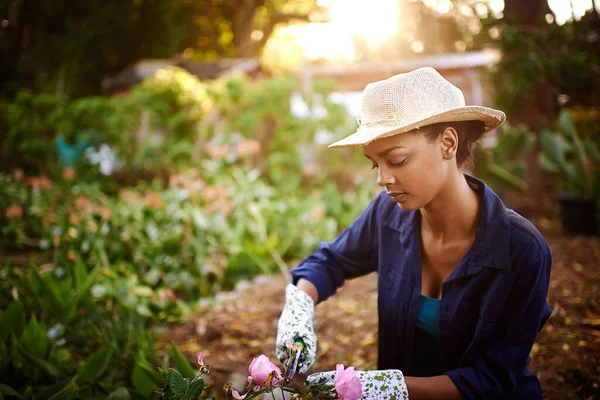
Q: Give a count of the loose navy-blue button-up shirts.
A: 1